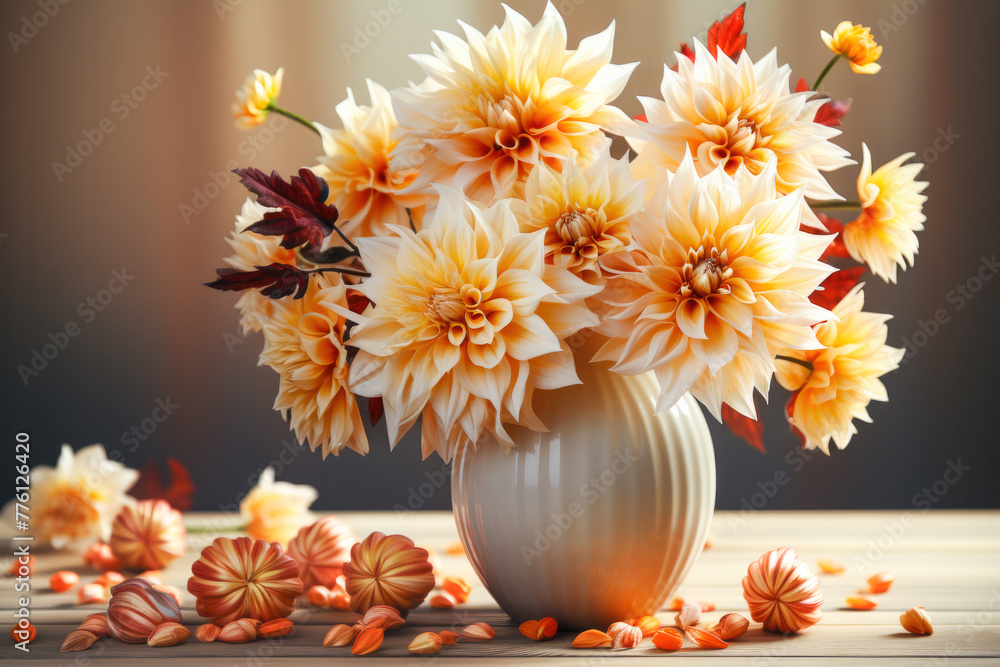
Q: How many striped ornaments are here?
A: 6